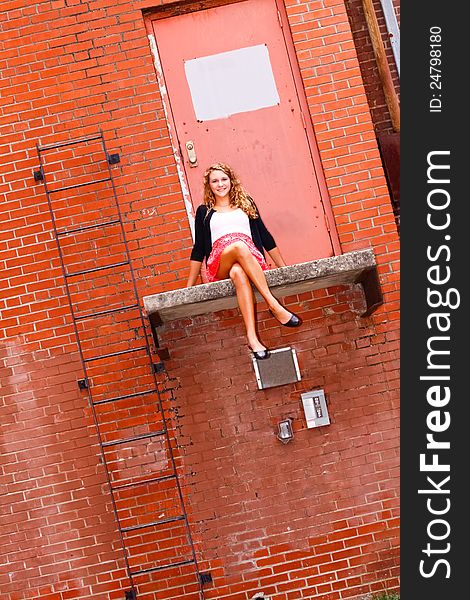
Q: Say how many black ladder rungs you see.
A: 11